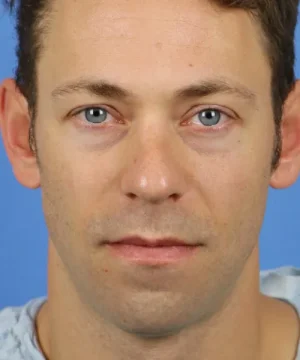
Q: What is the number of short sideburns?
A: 2